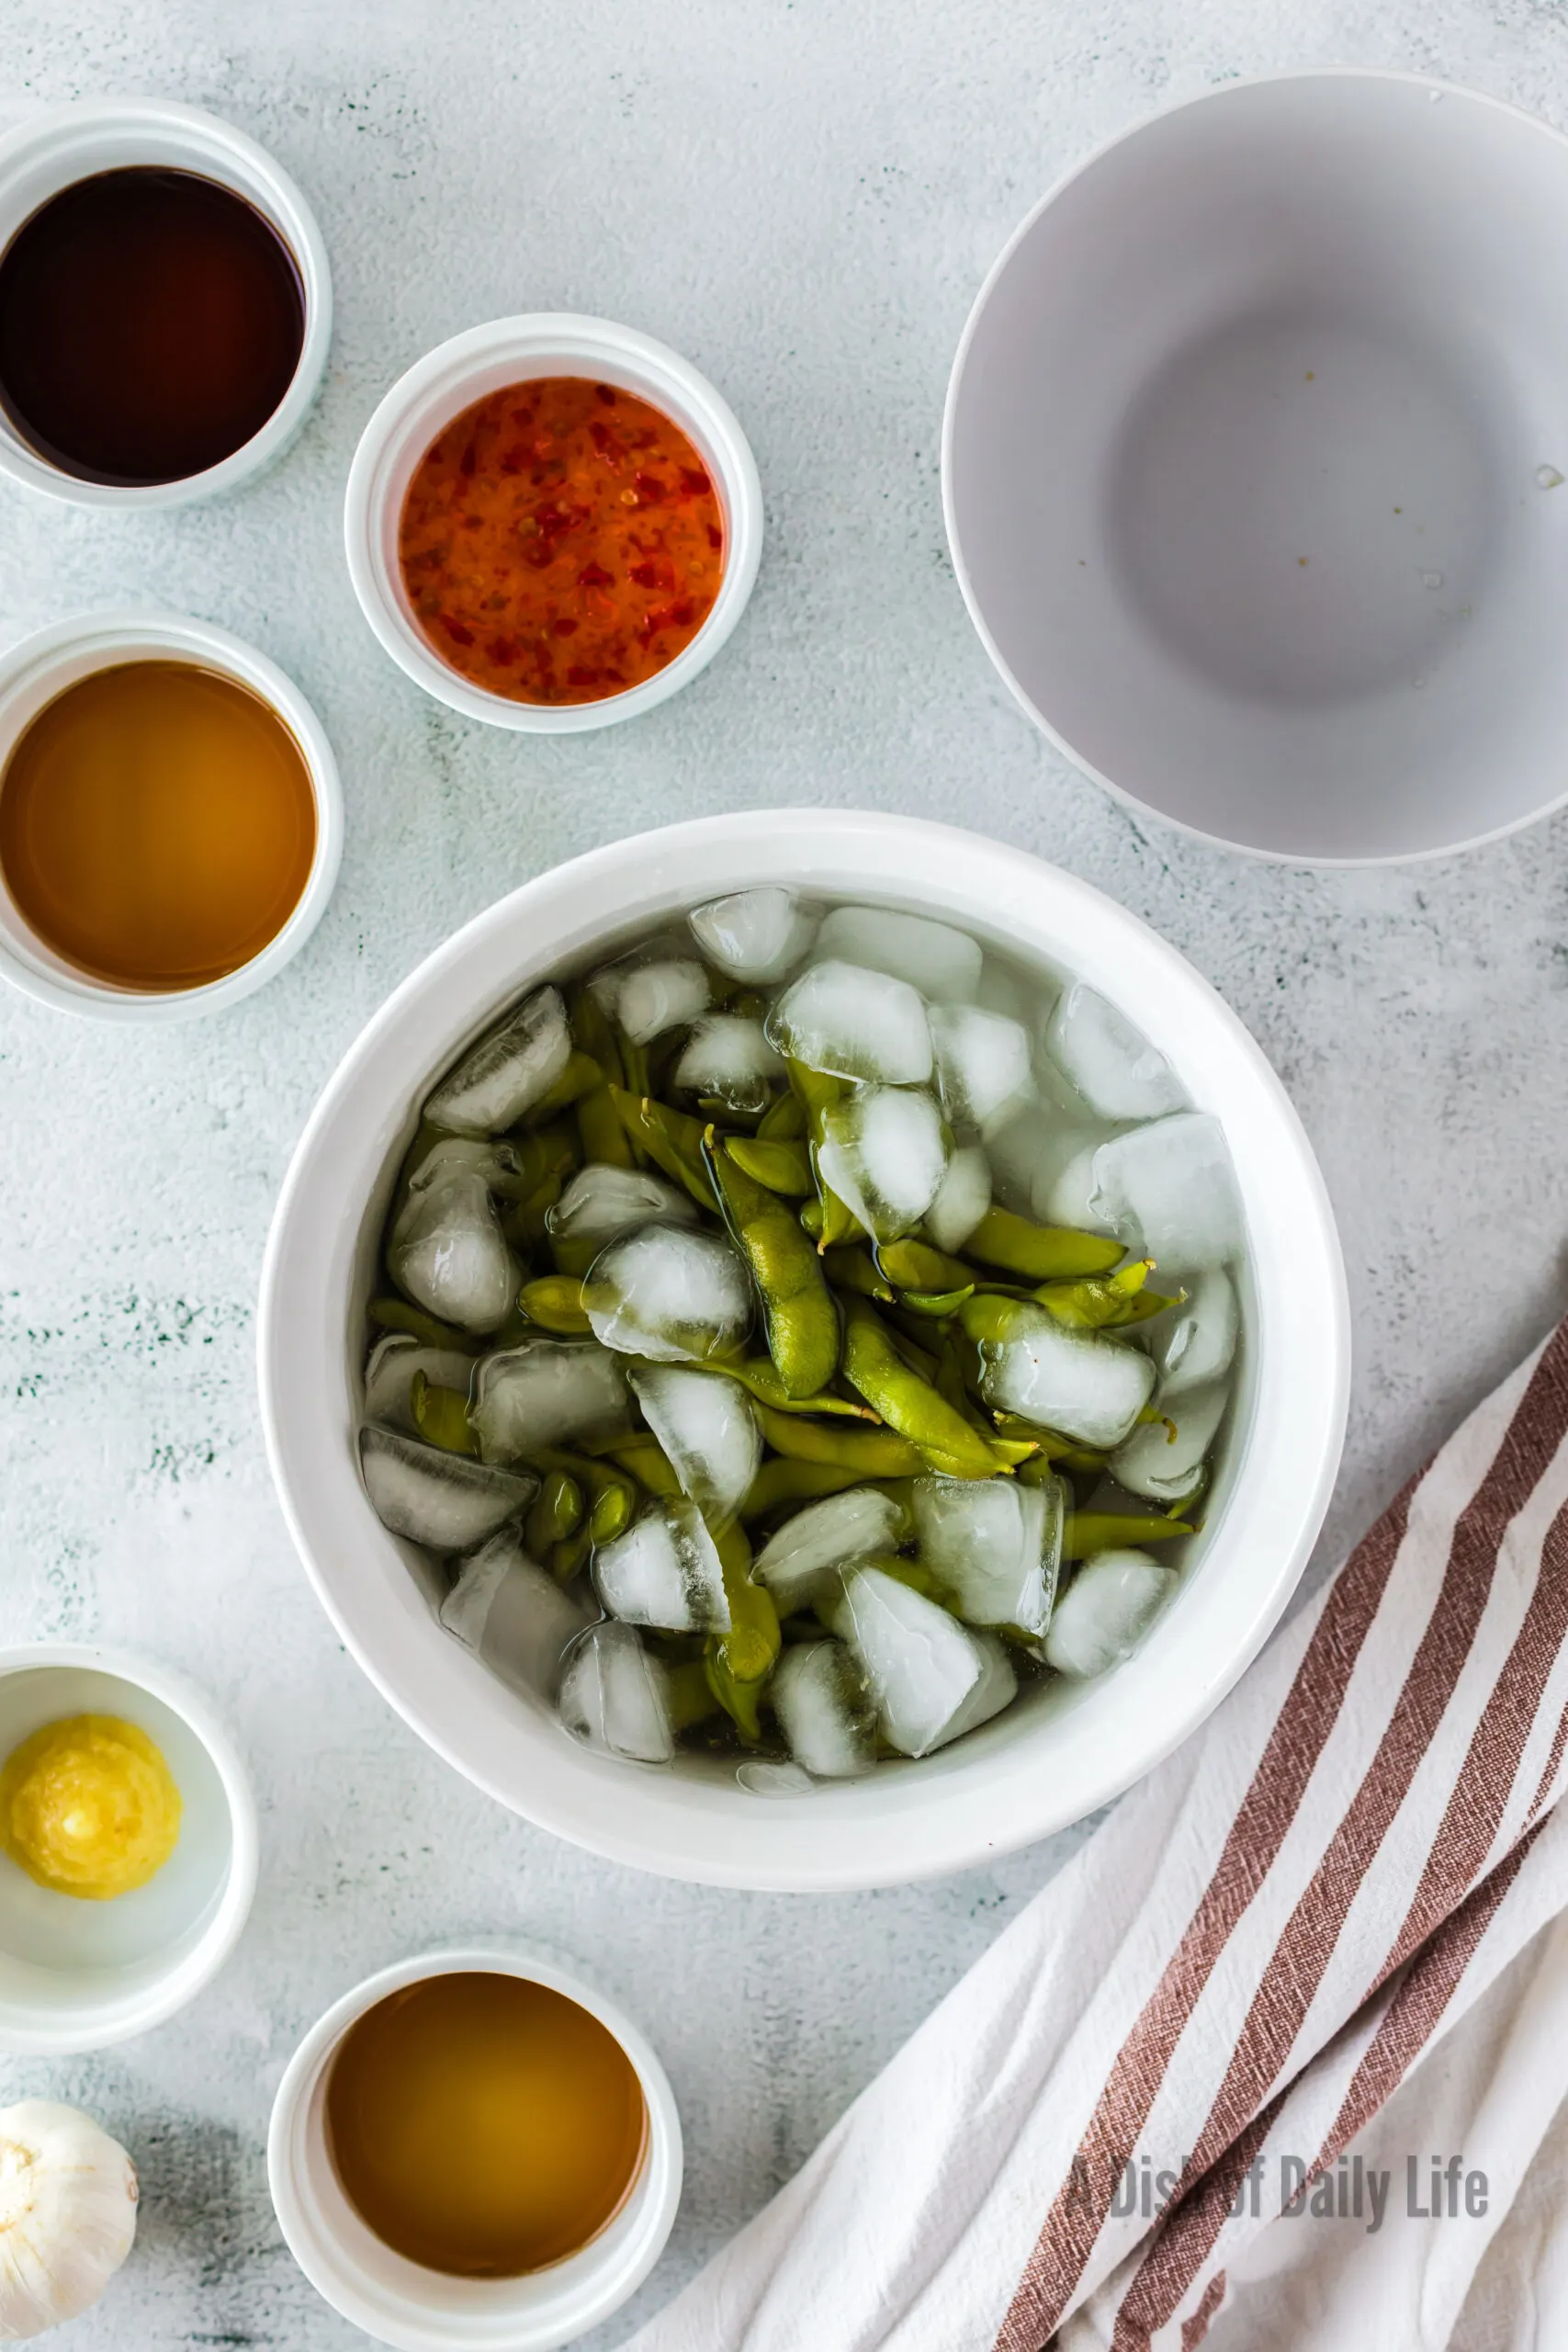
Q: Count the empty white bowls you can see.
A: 1